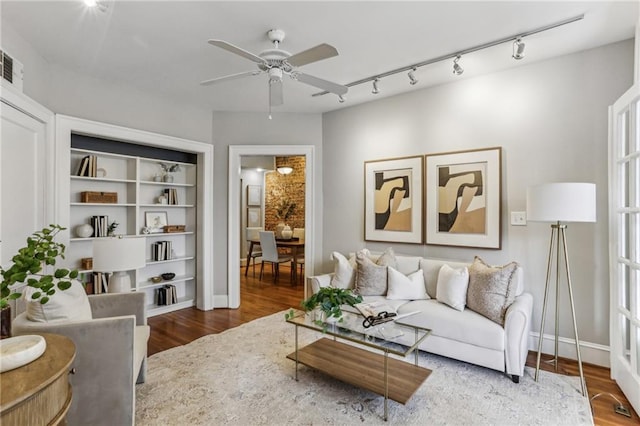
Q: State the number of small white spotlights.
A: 5